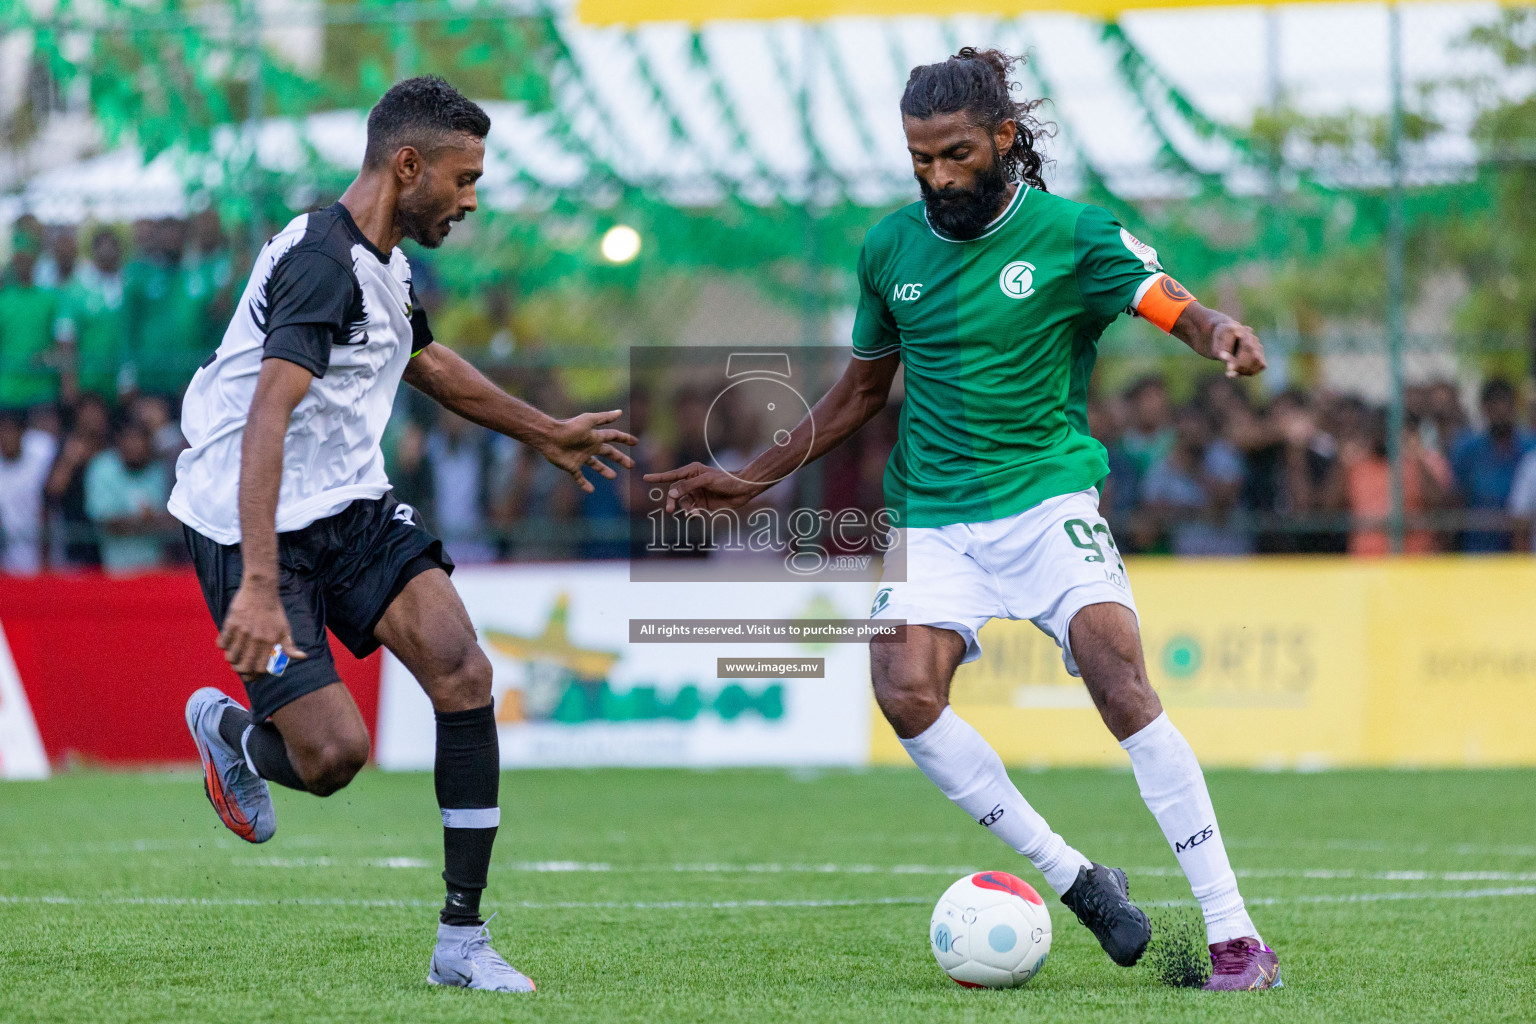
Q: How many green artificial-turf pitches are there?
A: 1